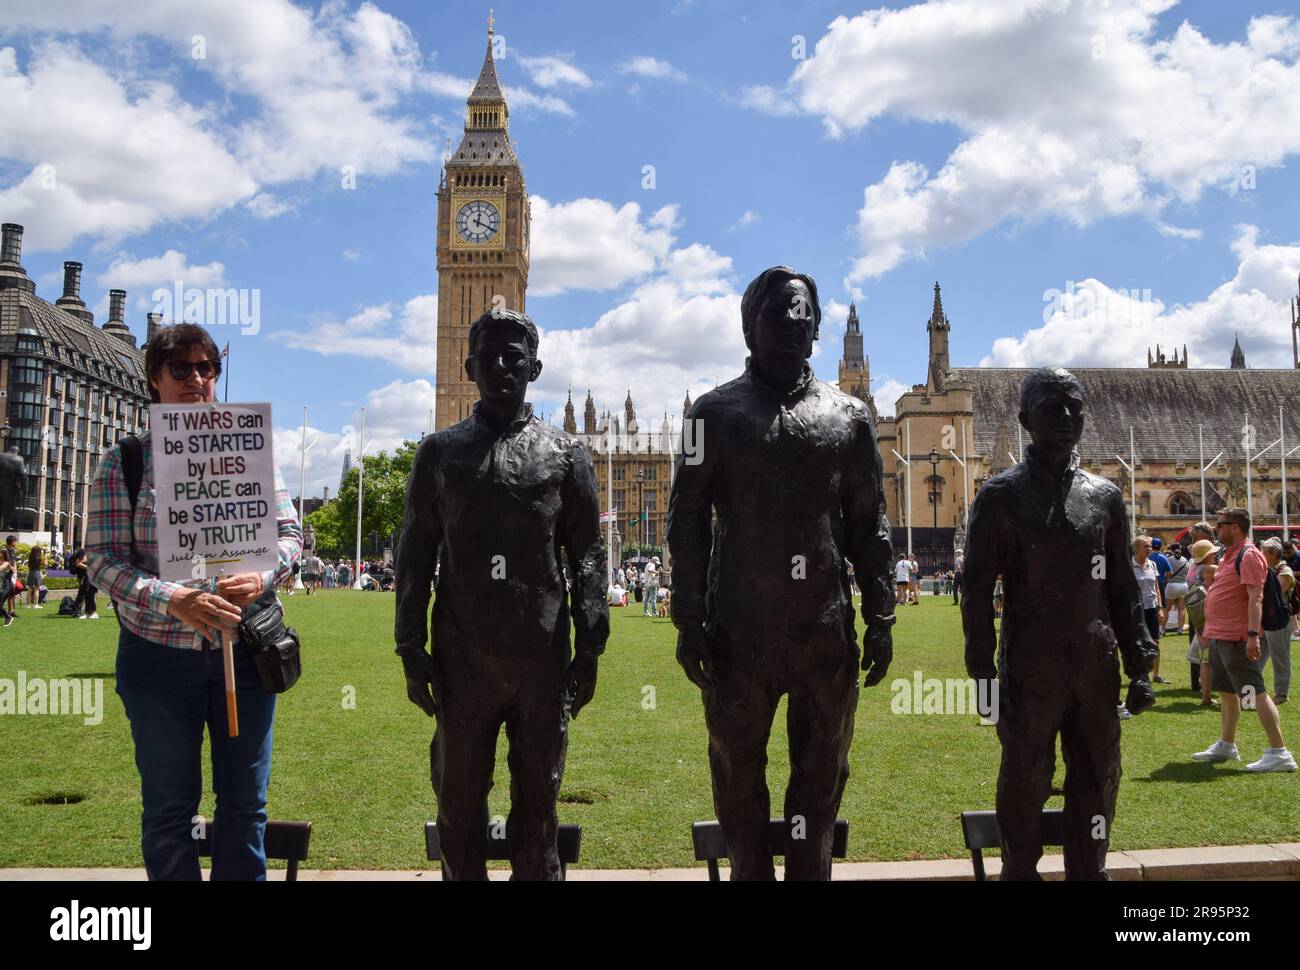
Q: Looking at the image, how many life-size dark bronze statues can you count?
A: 3